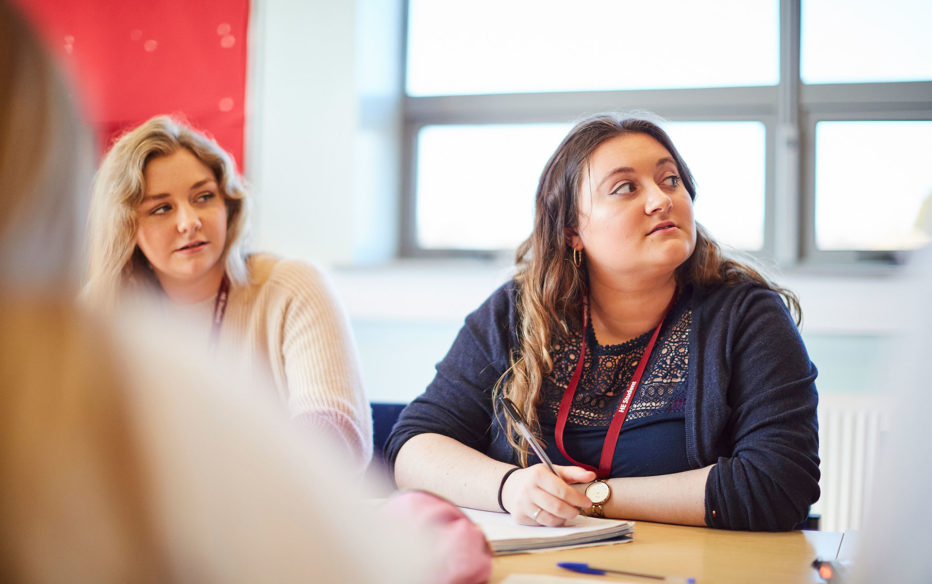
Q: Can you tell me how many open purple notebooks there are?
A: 0